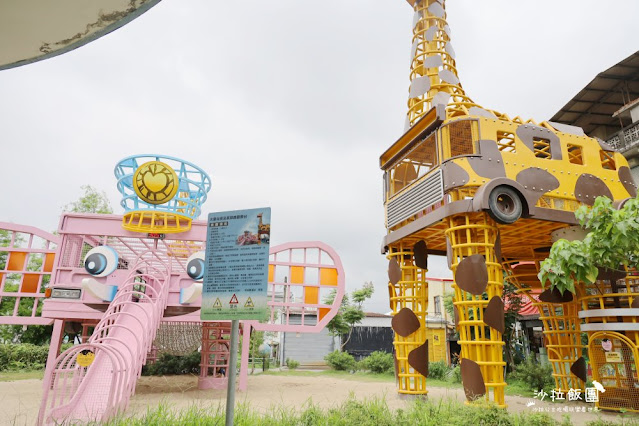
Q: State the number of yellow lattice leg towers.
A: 4